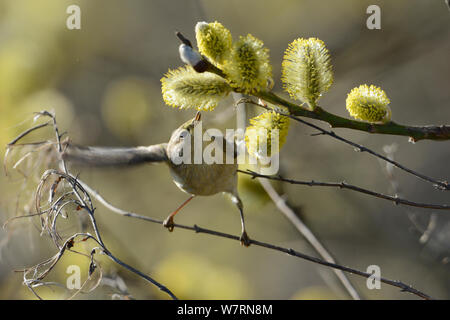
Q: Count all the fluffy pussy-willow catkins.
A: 6